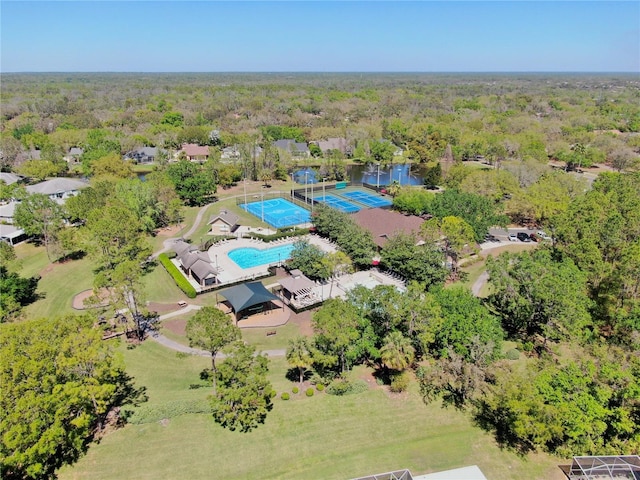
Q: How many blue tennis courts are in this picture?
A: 2